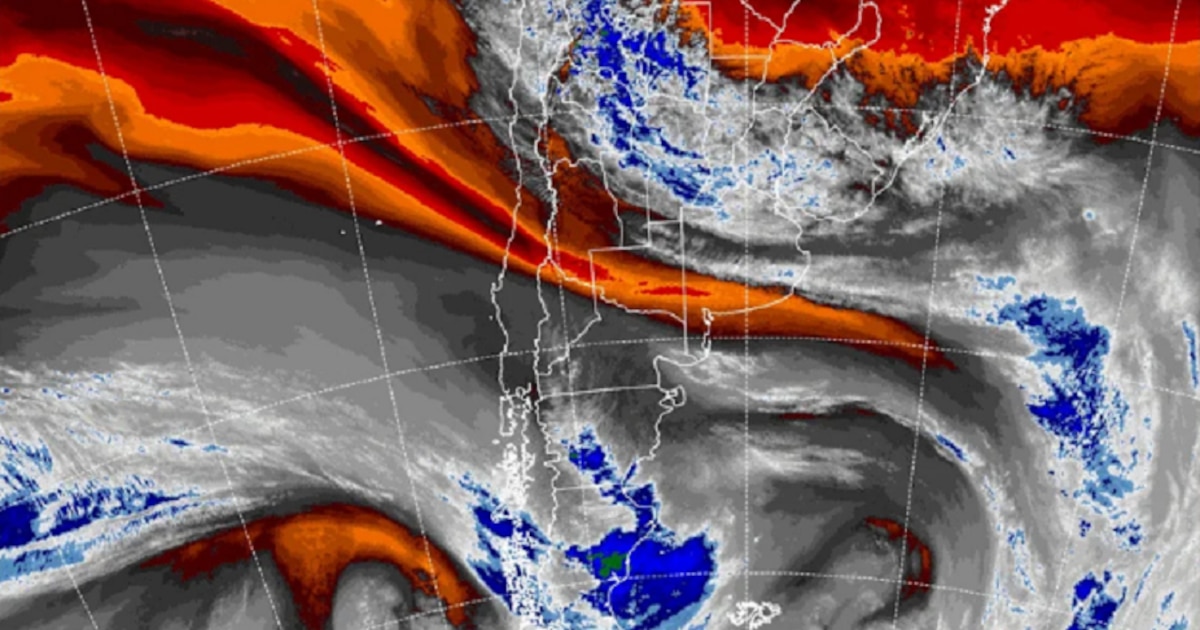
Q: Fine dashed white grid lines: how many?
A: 10